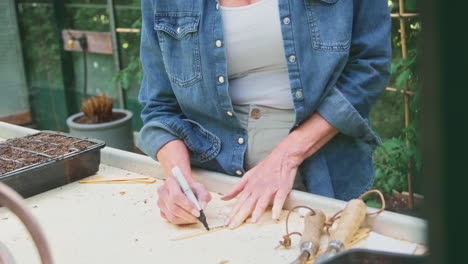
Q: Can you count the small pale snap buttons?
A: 10